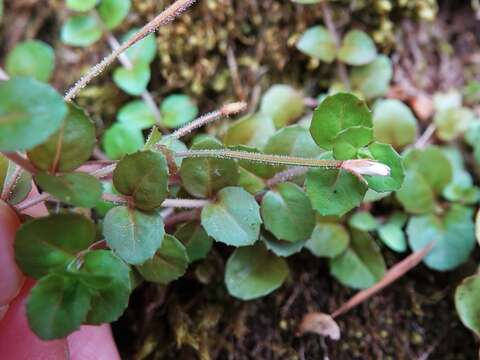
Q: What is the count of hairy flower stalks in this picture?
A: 3